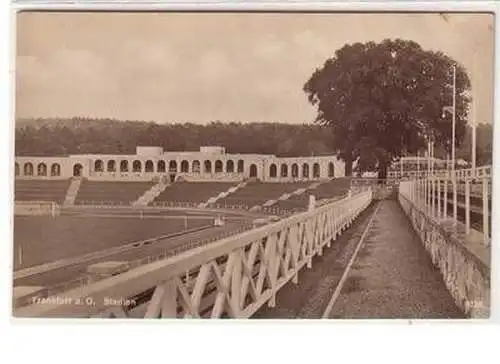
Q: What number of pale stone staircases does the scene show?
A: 4